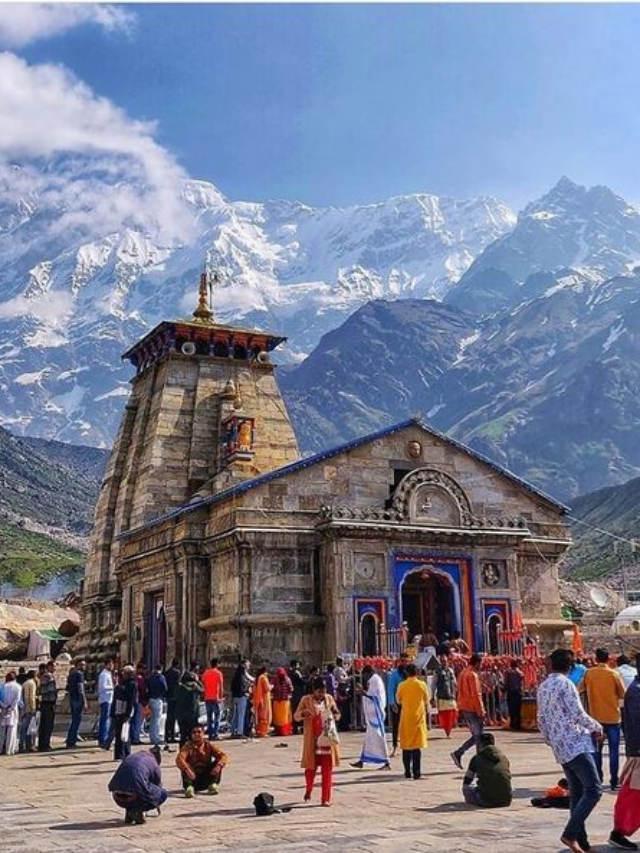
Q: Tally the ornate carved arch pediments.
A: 1